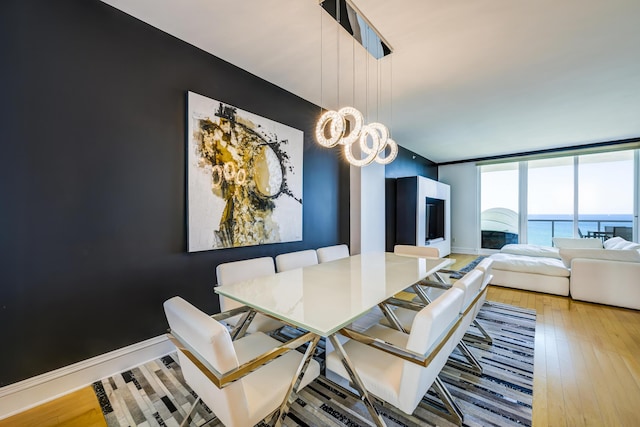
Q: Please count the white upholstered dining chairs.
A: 8